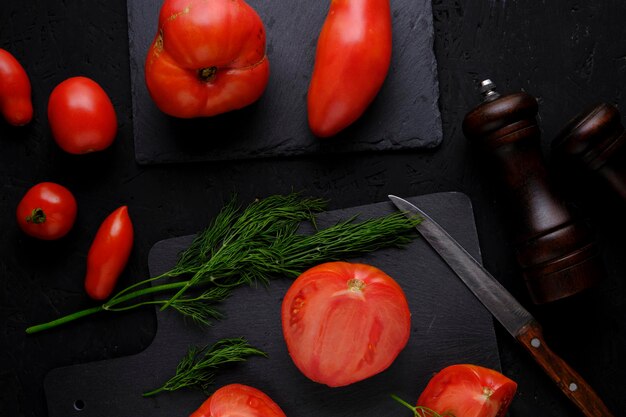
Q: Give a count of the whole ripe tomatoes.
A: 6